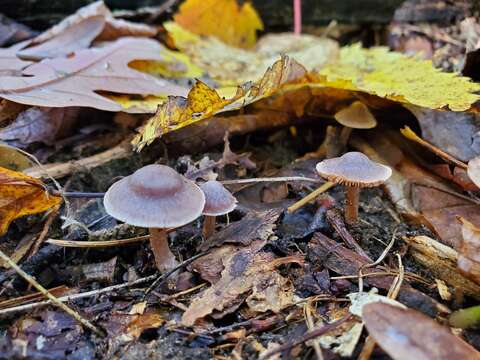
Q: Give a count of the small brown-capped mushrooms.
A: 4